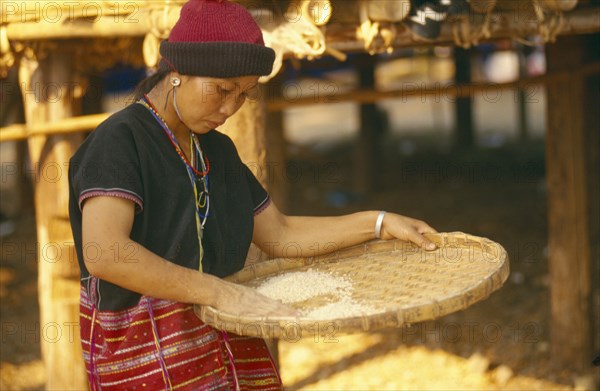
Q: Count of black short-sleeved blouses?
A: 1